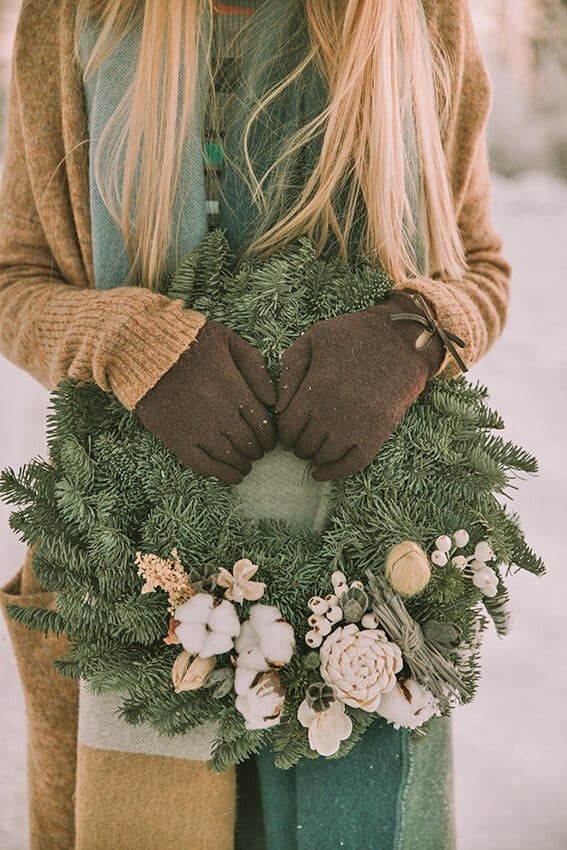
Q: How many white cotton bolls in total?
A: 4